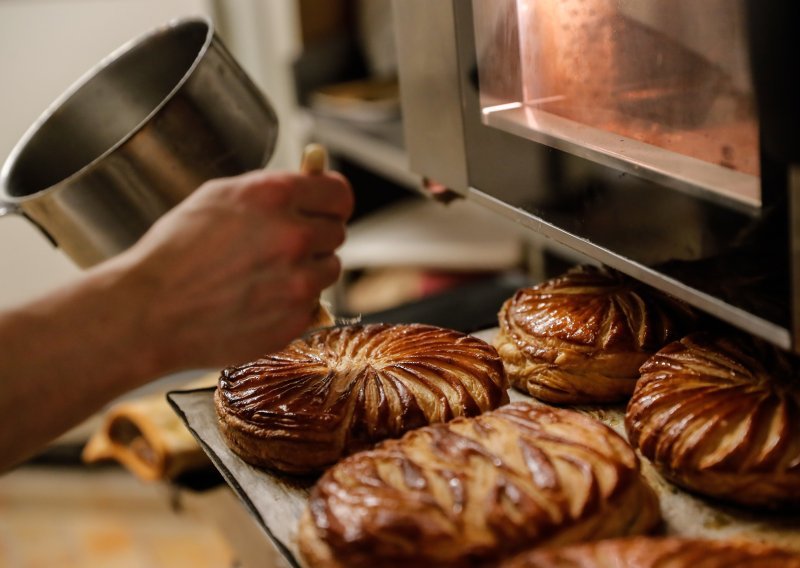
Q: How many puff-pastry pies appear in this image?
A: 5